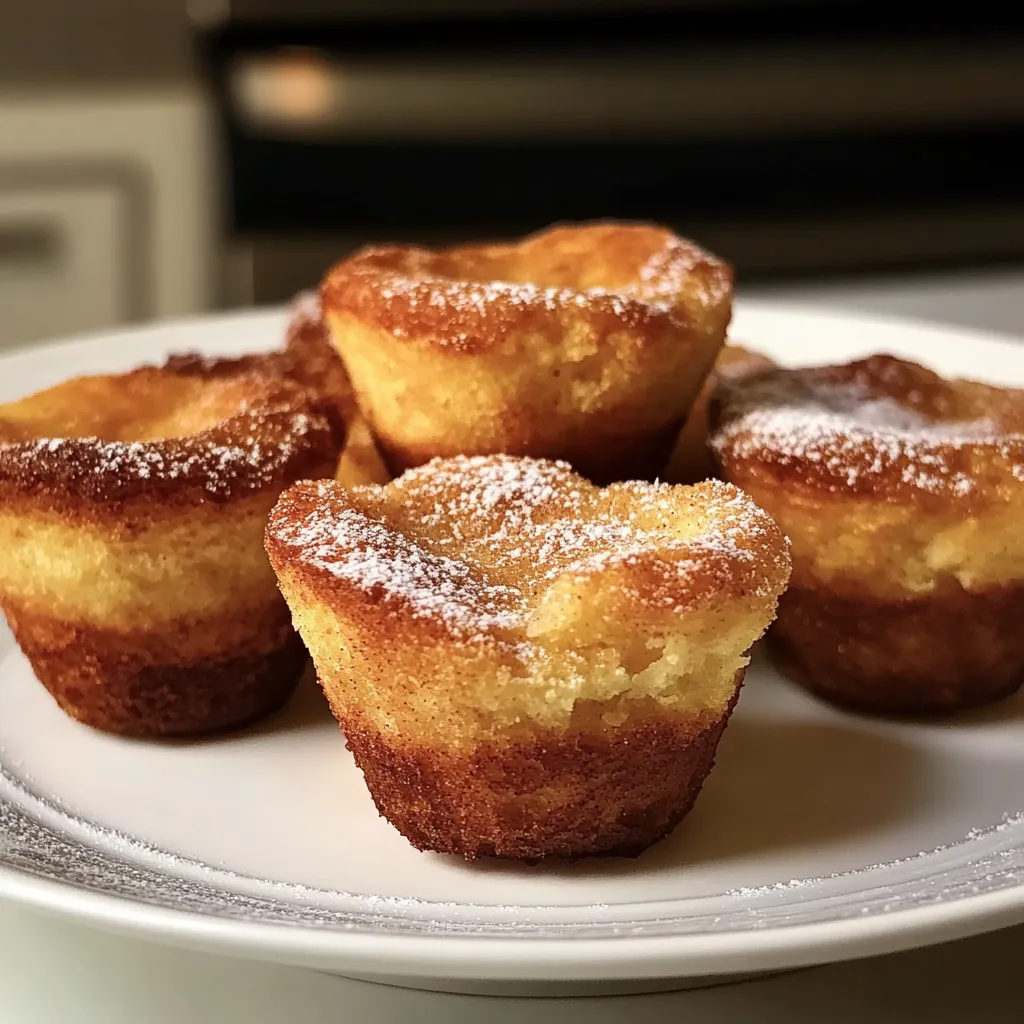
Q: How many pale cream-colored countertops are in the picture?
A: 1